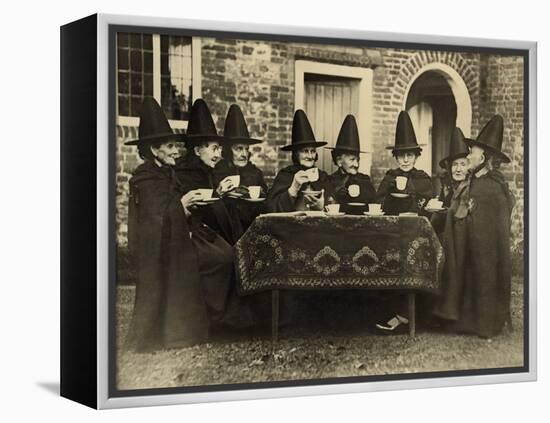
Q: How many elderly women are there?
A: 8